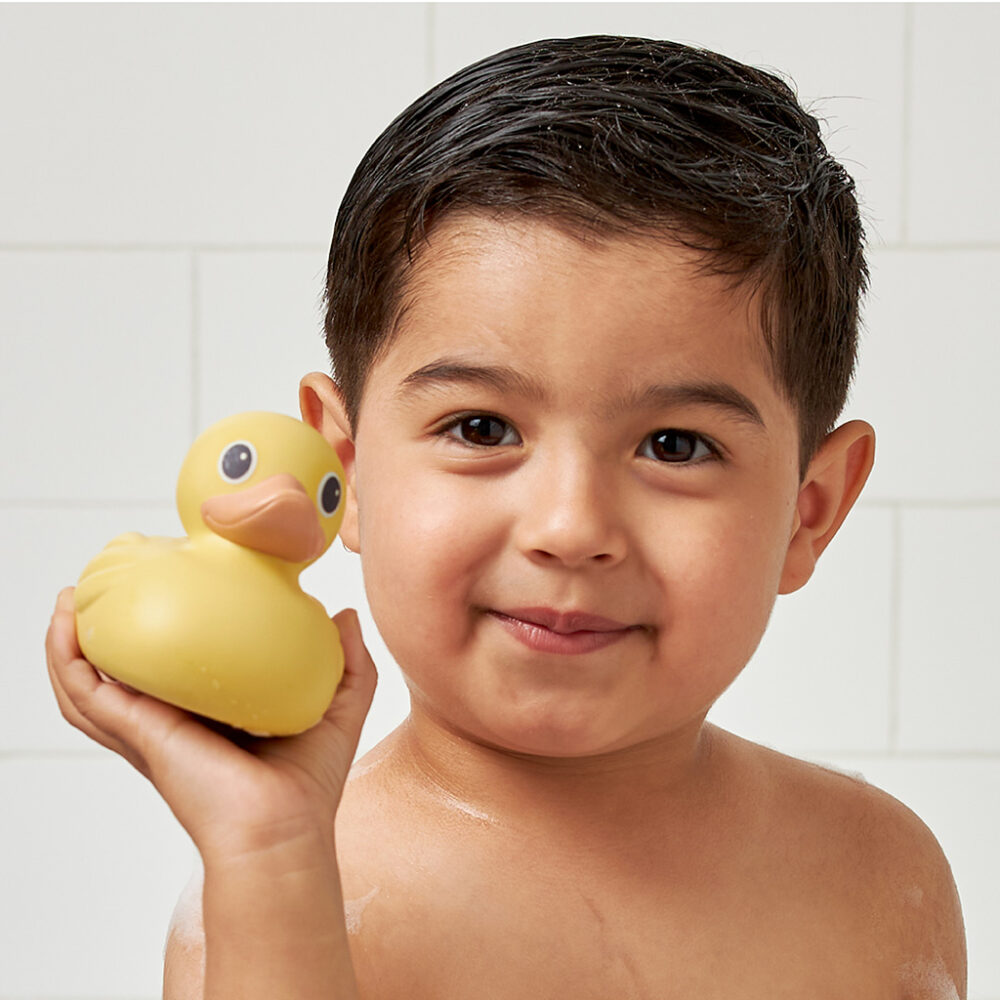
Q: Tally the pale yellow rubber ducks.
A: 1